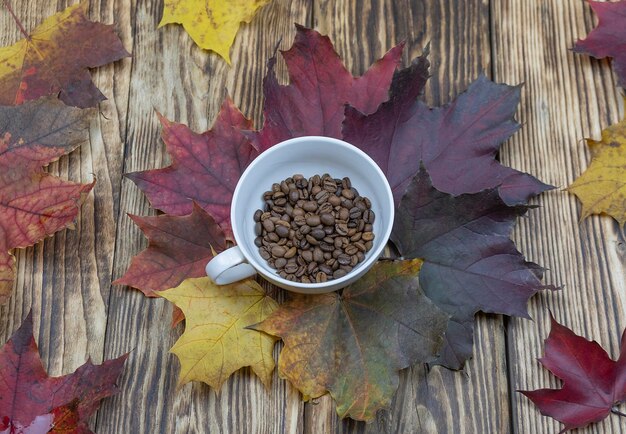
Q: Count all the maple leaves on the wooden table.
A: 14